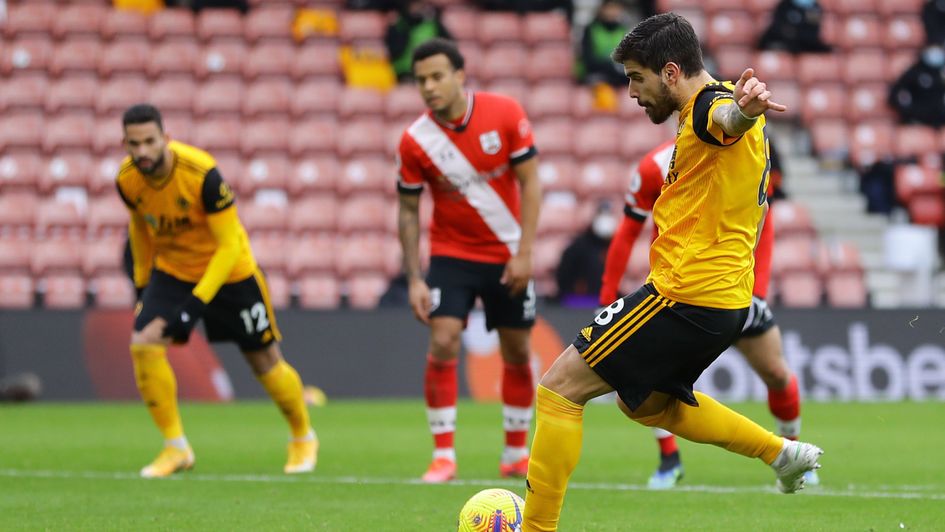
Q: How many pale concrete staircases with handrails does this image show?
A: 1